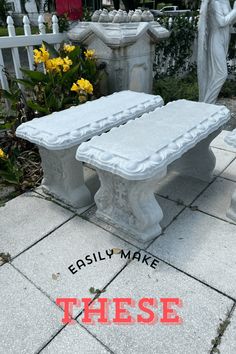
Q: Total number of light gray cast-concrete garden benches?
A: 2